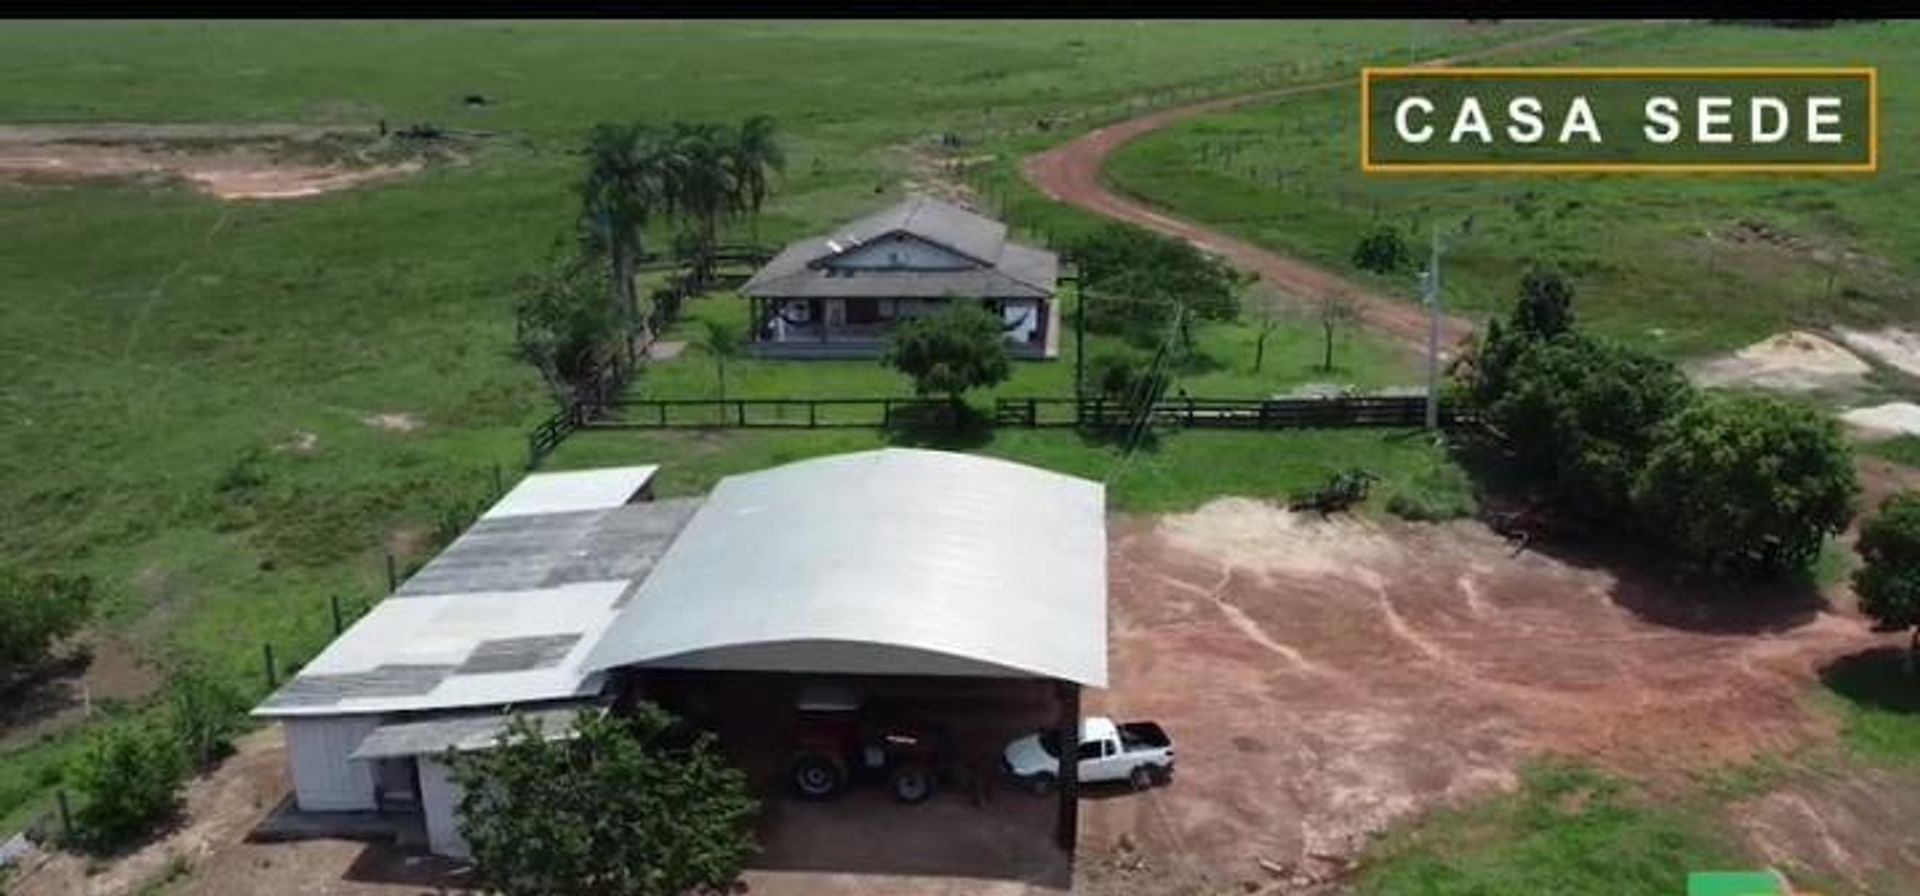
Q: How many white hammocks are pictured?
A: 0